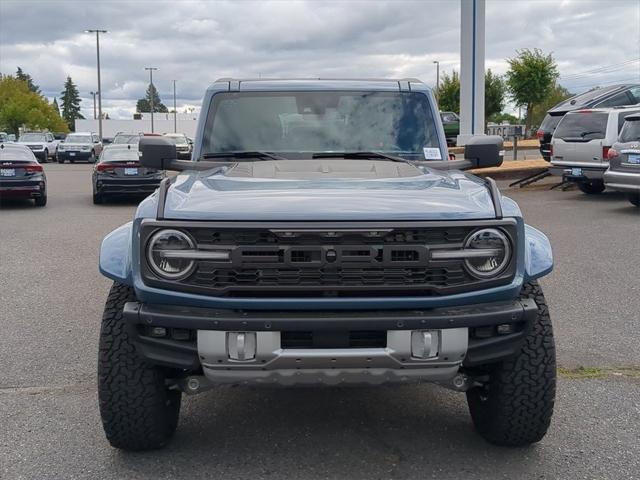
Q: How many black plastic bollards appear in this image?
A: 0